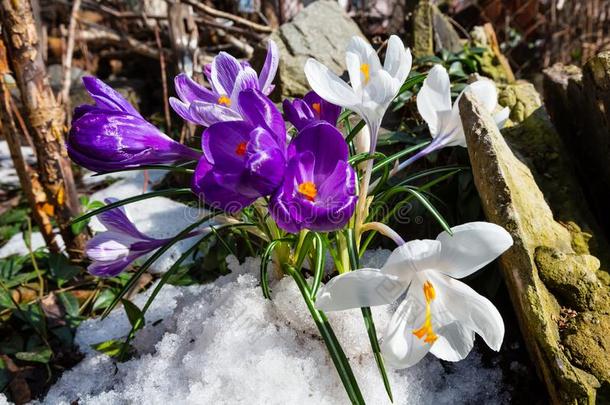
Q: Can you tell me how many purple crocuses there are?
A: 6